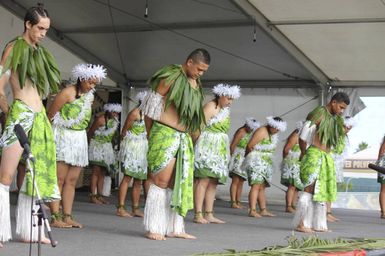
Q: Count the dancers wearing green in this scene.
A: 12